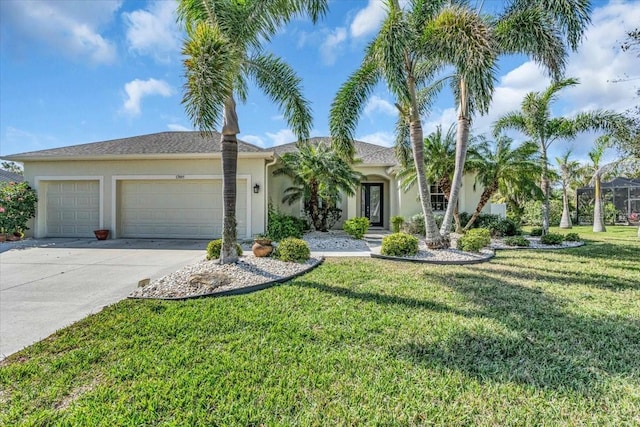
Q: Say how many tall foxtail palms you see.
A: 3